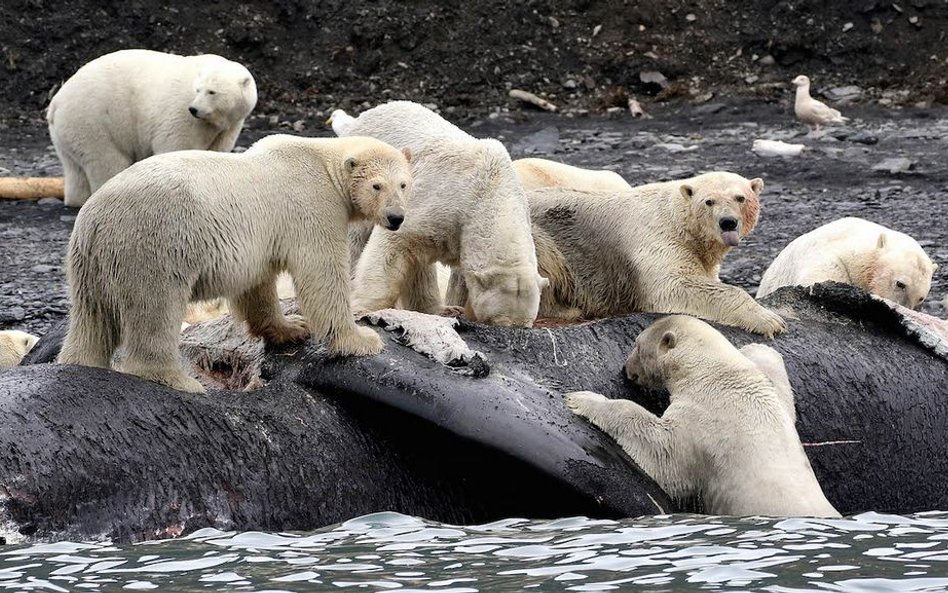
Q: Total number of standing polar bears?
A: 3